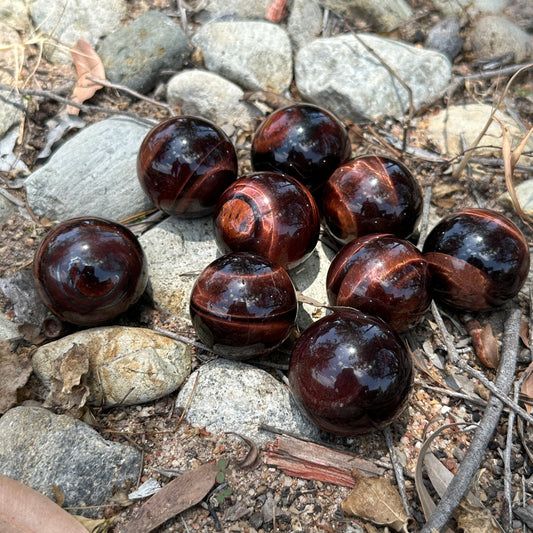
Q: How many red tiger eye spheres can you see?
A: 9